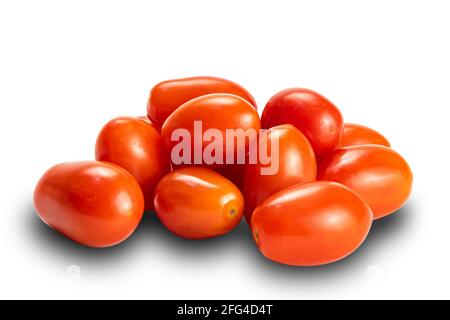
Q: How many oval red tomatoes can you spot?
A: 10